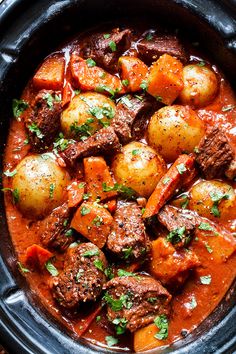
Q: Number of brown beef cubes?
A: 11